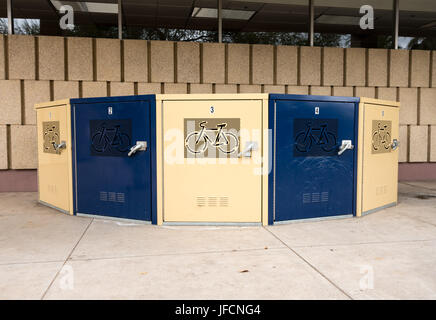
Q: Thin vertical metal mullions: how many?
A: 5